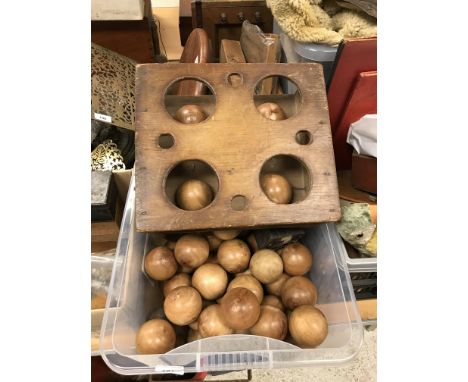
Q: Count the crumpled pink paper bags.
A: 0